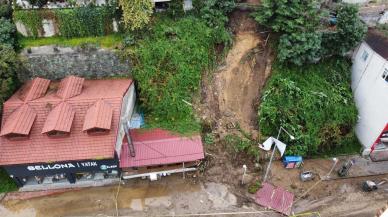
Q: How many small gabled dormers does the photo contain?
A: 5